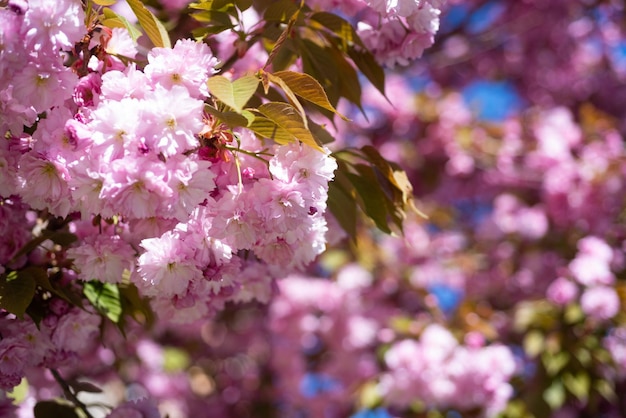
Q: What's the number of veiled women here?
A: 0